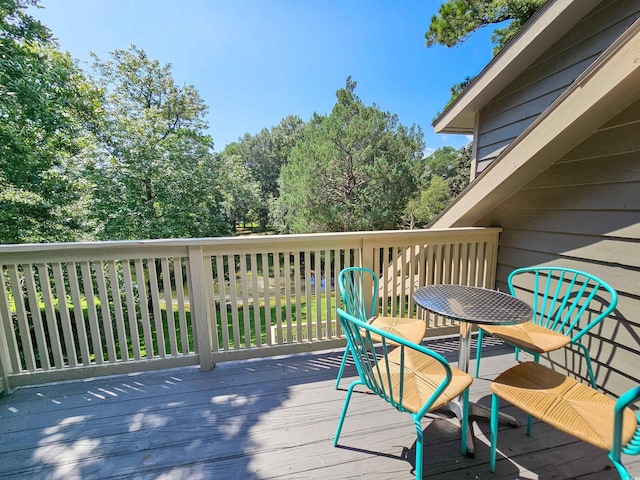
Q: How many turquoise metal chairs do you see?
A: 4